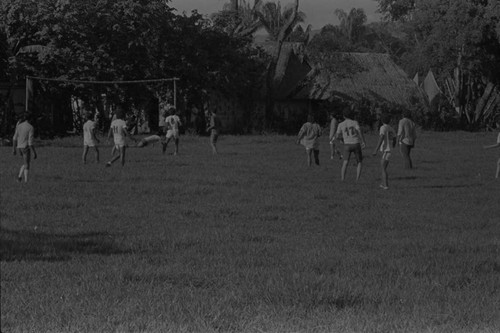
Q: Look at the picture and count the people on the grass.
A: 12